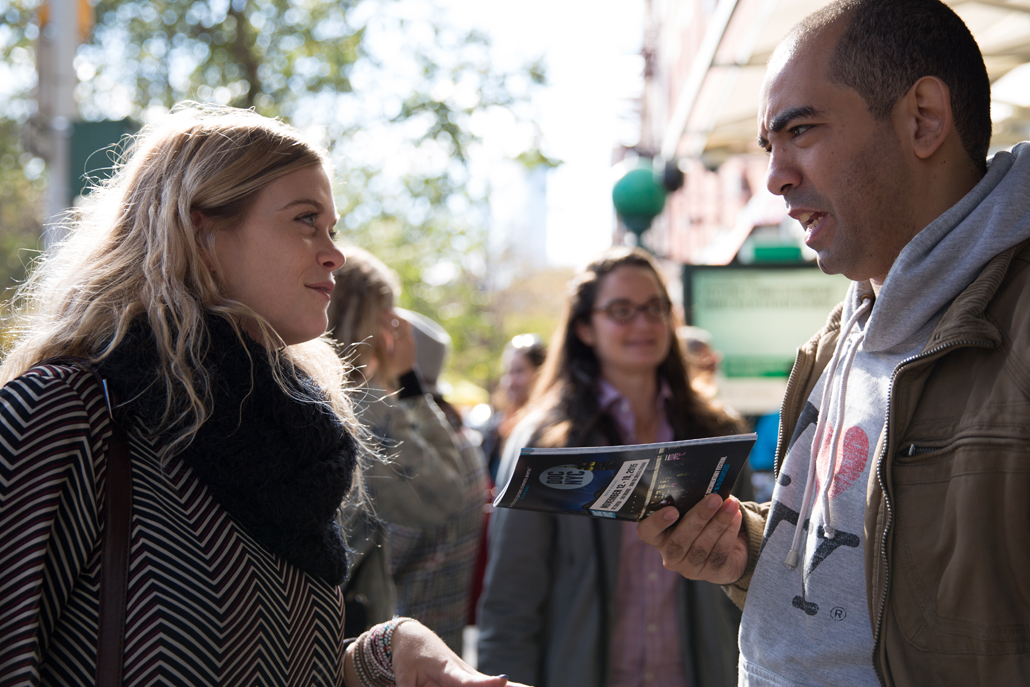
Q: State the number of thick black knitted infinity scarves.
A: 1